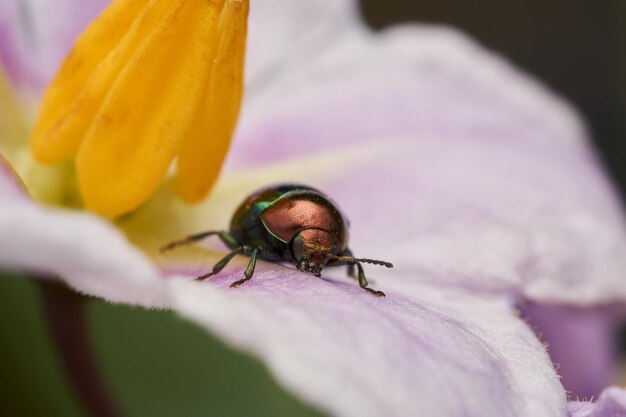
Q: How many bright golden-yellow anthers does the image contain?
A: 3